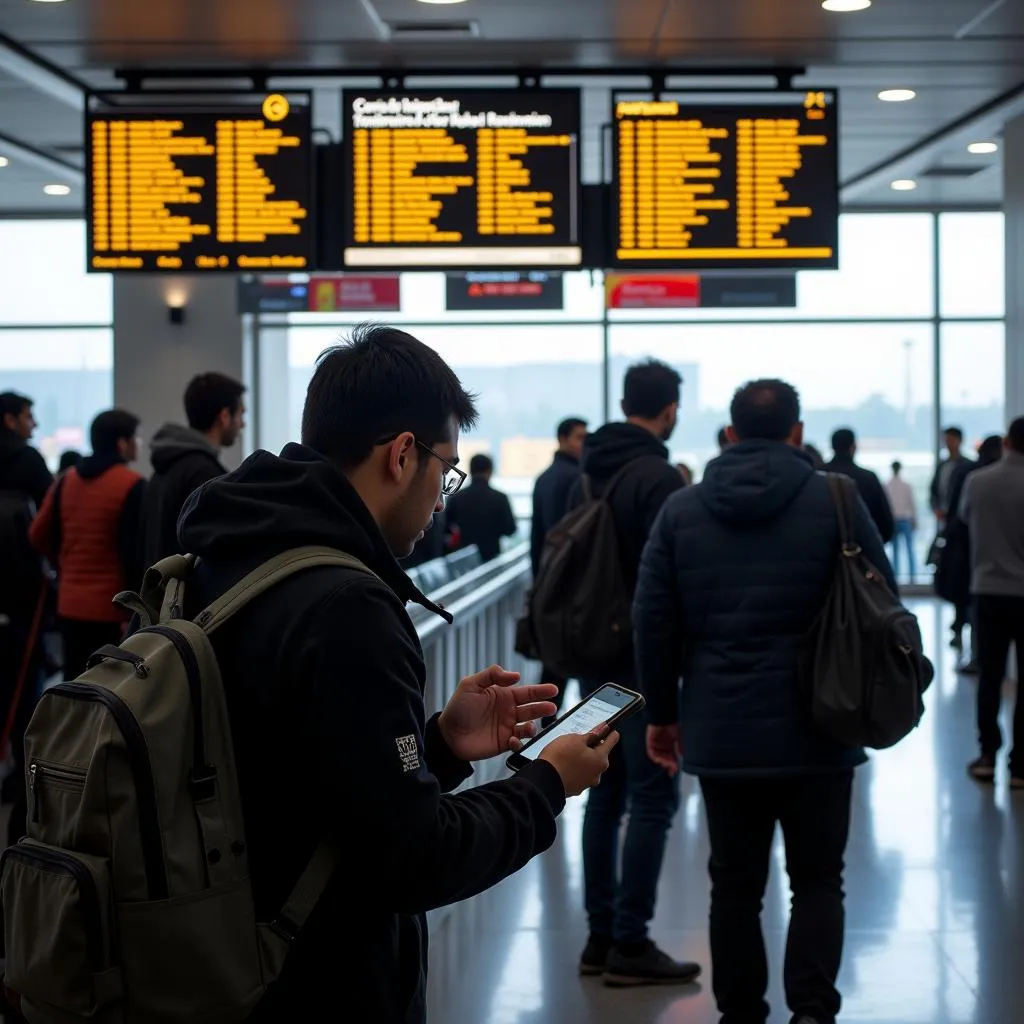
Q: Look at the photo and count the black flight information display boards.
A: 3